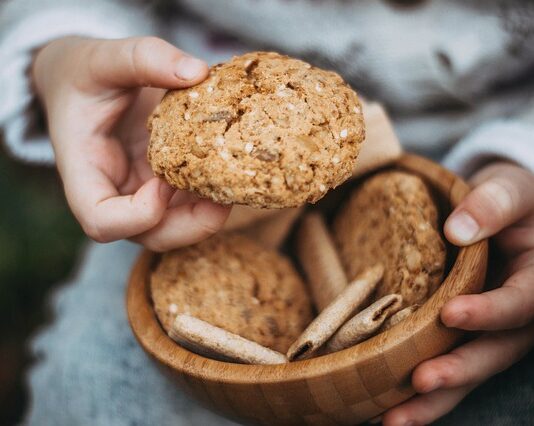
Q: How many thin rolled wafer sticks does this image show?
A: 5